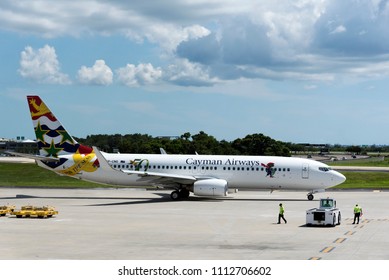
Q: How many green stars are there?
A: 3